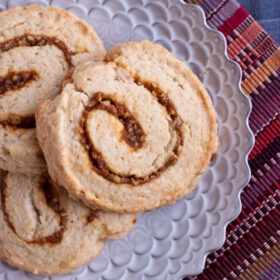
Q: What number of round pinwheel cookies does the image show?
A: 3